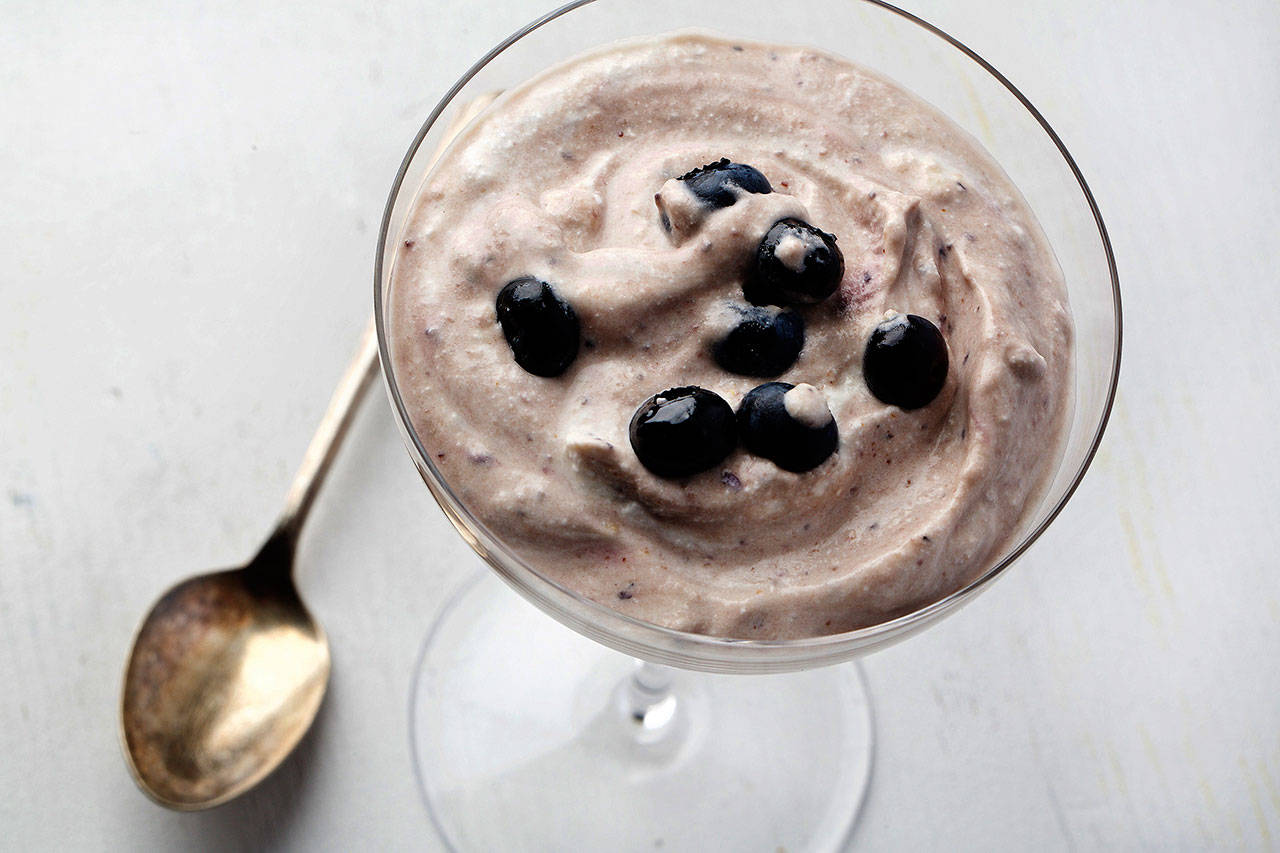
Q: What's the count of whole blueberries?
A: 7